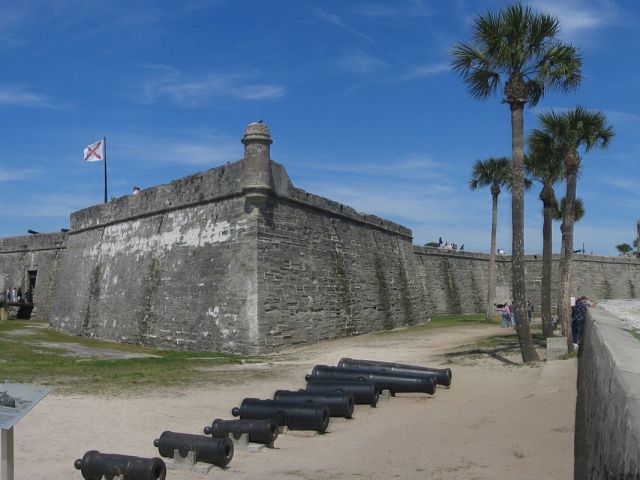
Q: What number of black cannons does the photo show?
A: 8